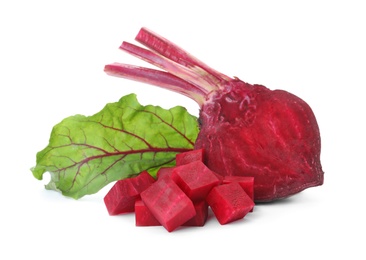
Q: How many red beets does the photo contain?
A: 1